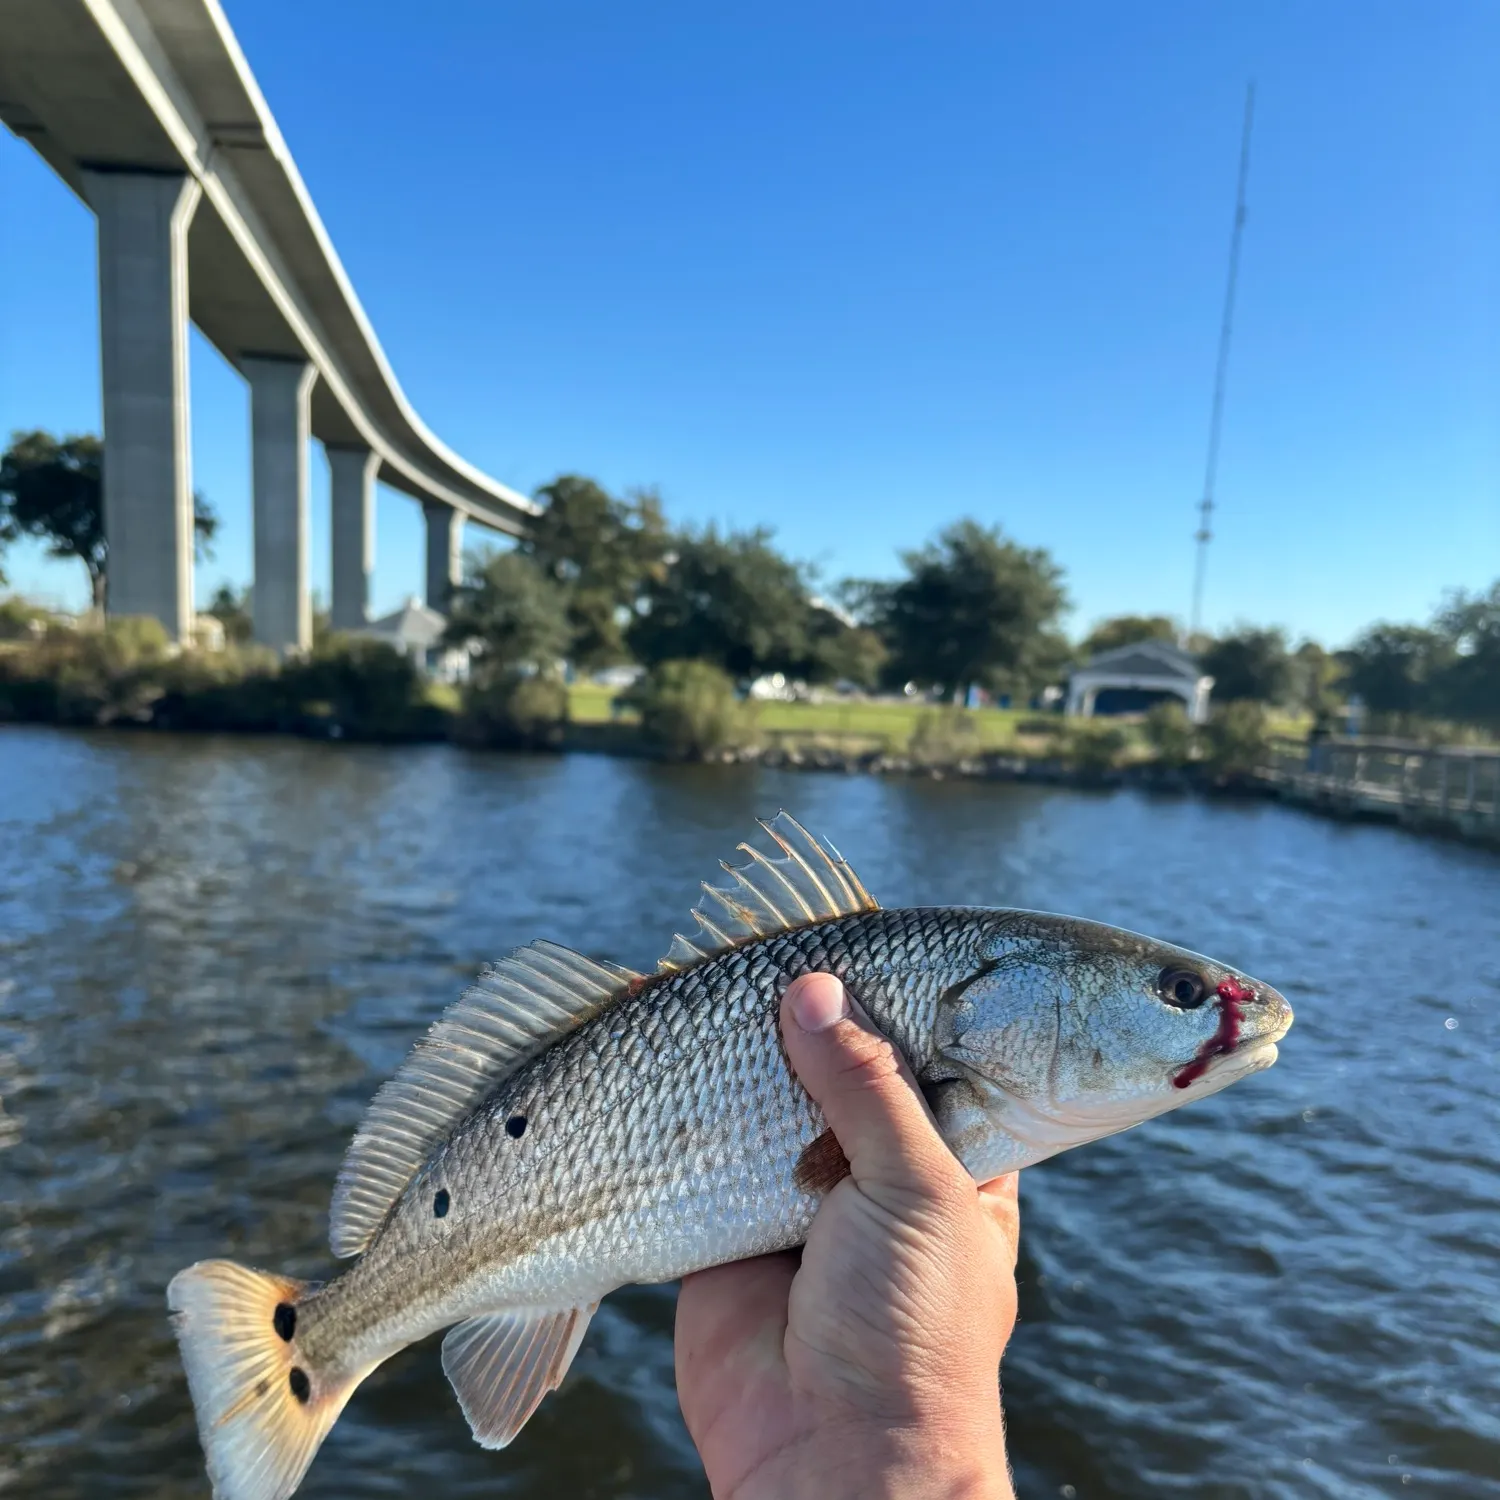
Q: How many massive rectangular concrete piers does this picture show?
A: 4